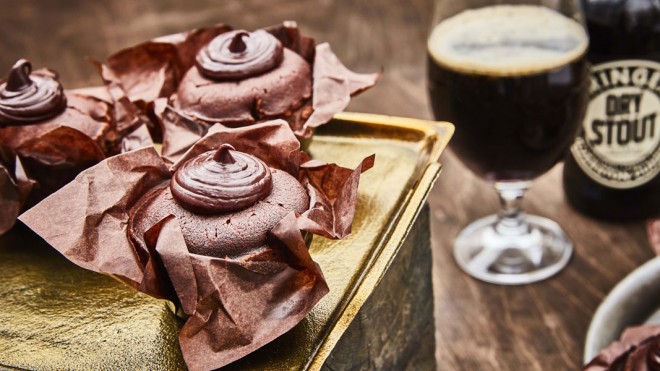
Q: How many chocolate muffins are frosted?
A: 3